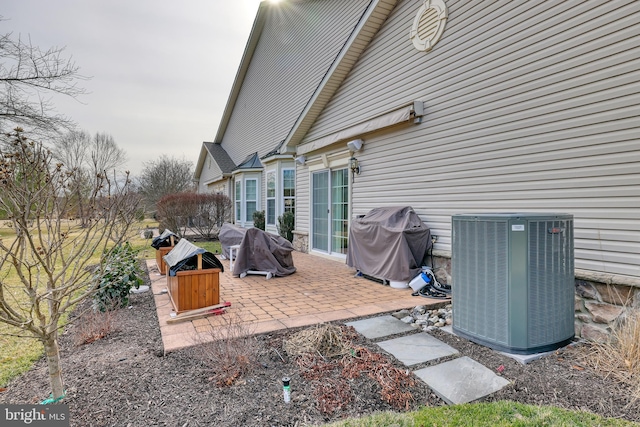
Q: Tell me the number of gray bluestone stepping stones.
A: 3